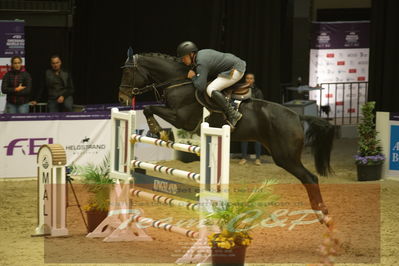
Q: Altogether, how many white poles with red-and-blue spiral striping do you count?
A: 4